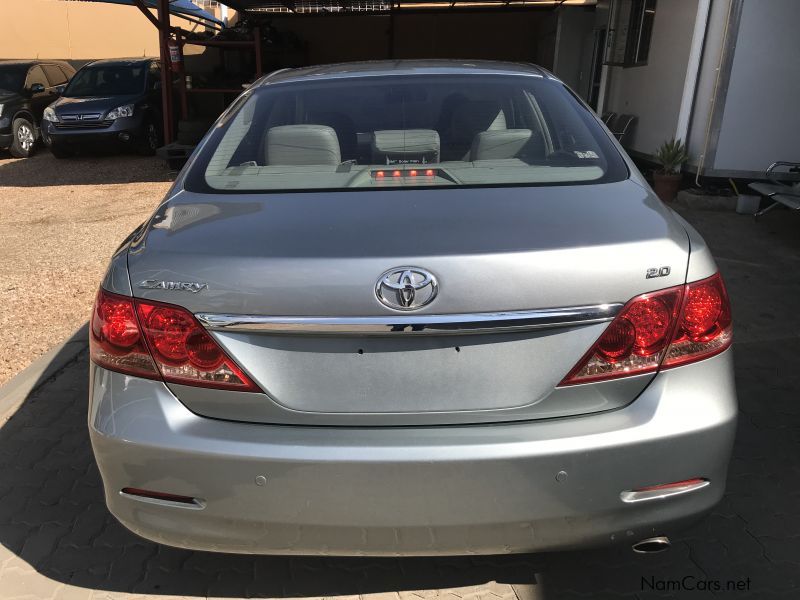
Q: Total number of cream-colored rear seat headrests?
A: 3